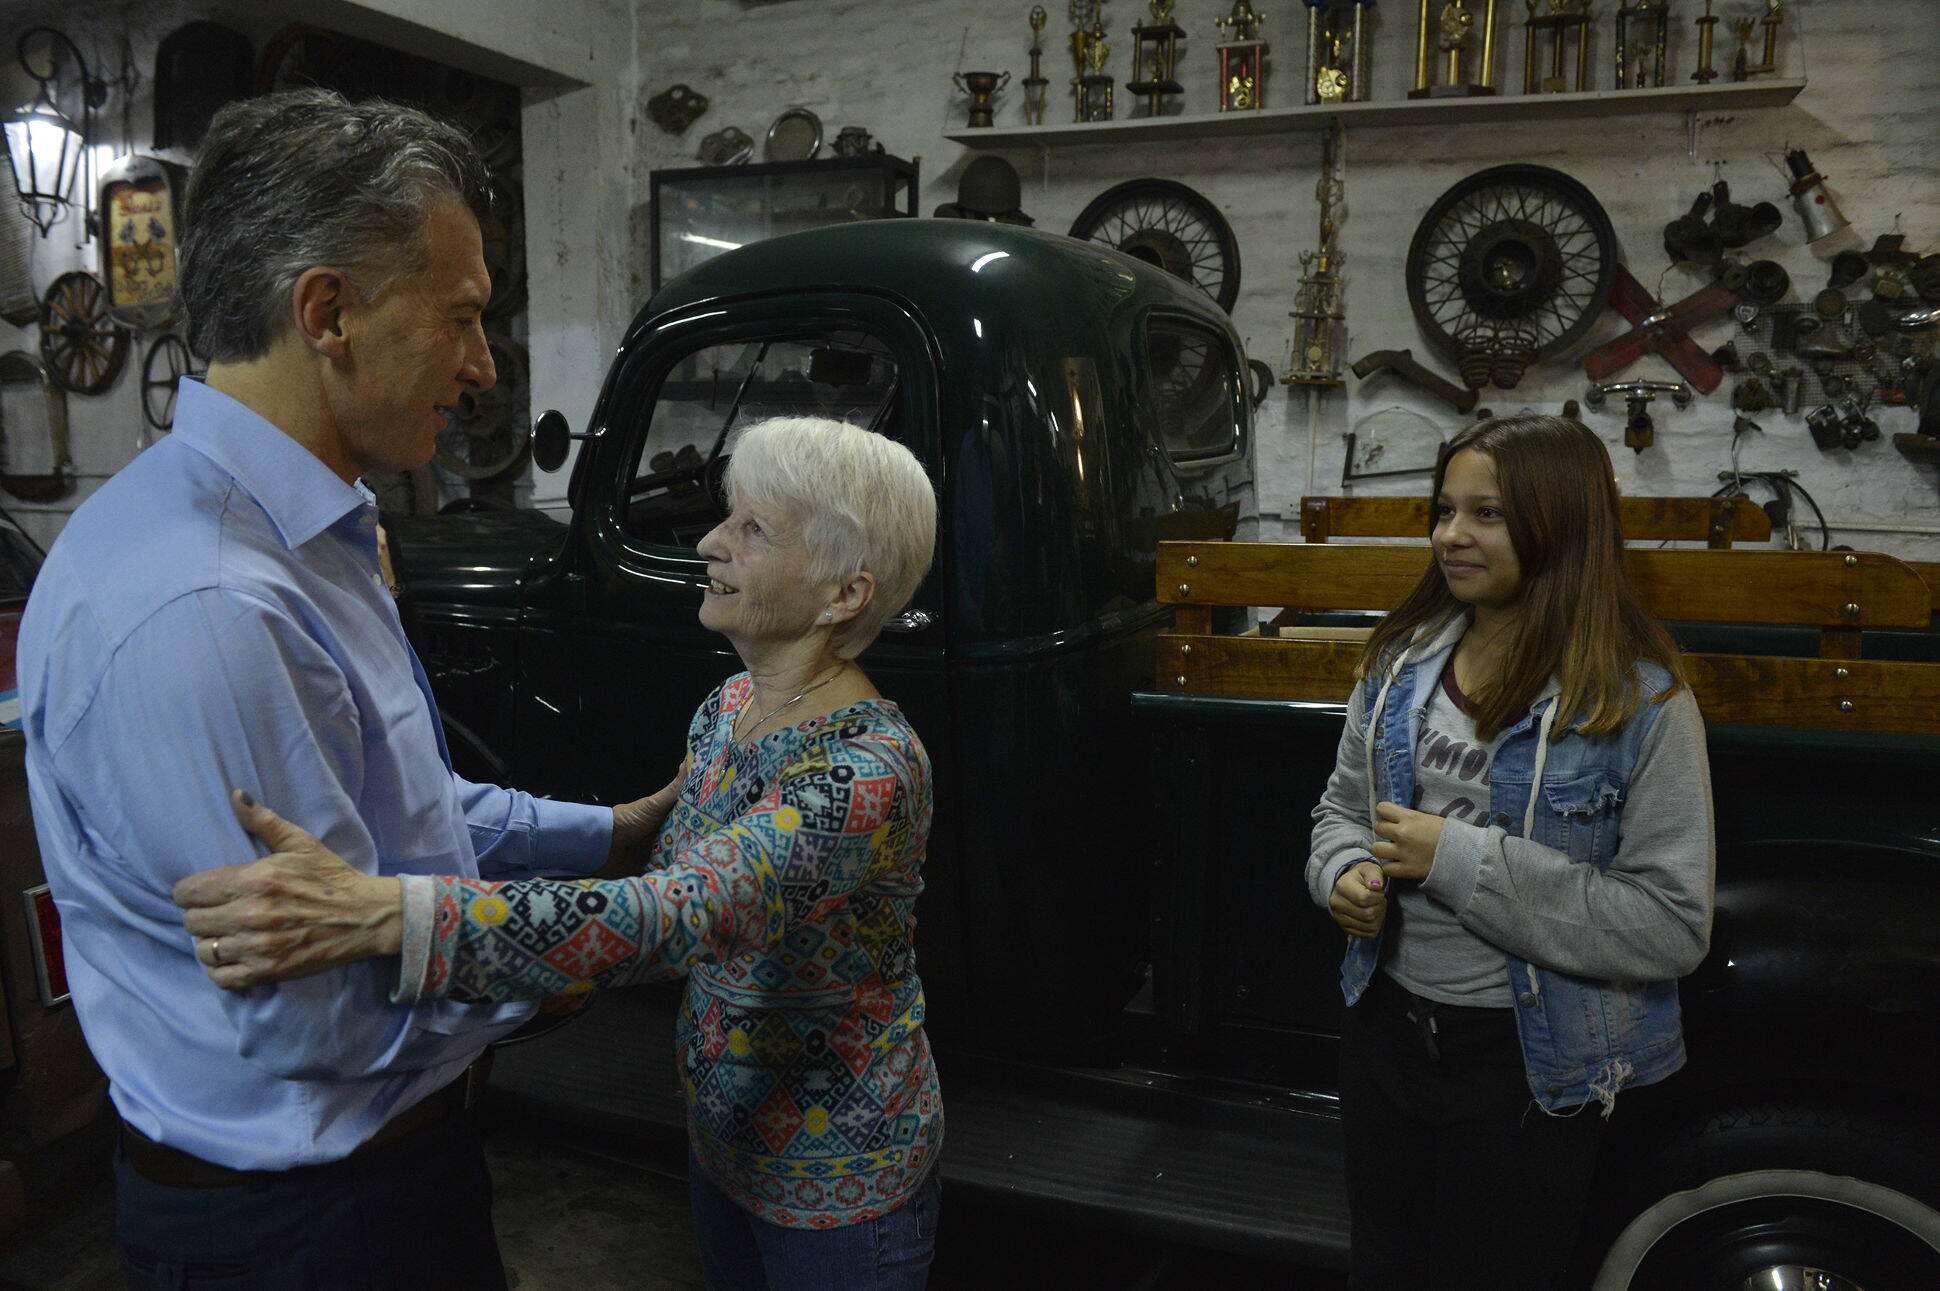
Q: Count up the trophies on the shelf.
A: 12